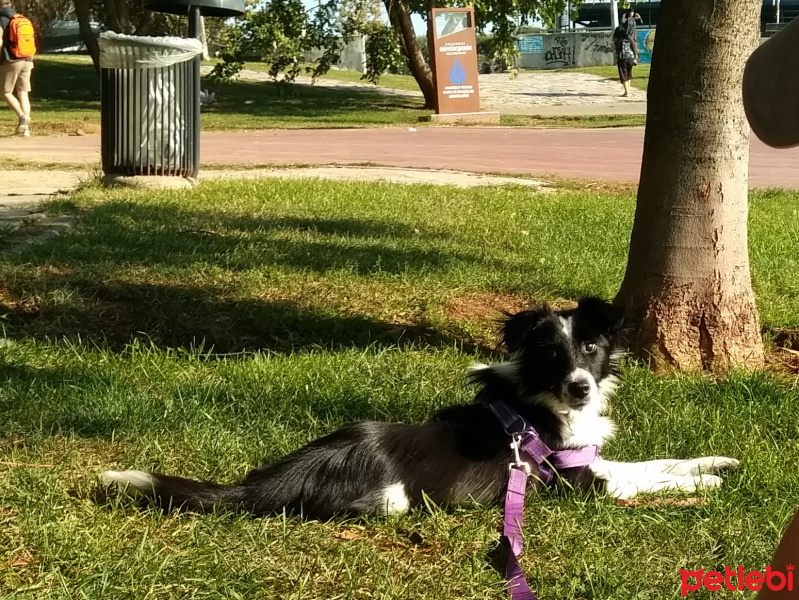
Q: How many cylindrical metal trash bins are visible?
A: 1